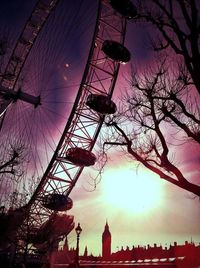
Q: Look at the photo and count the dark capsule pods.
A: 5